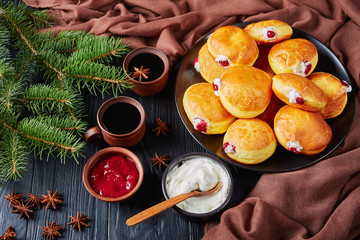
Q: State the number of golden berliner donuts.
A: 10